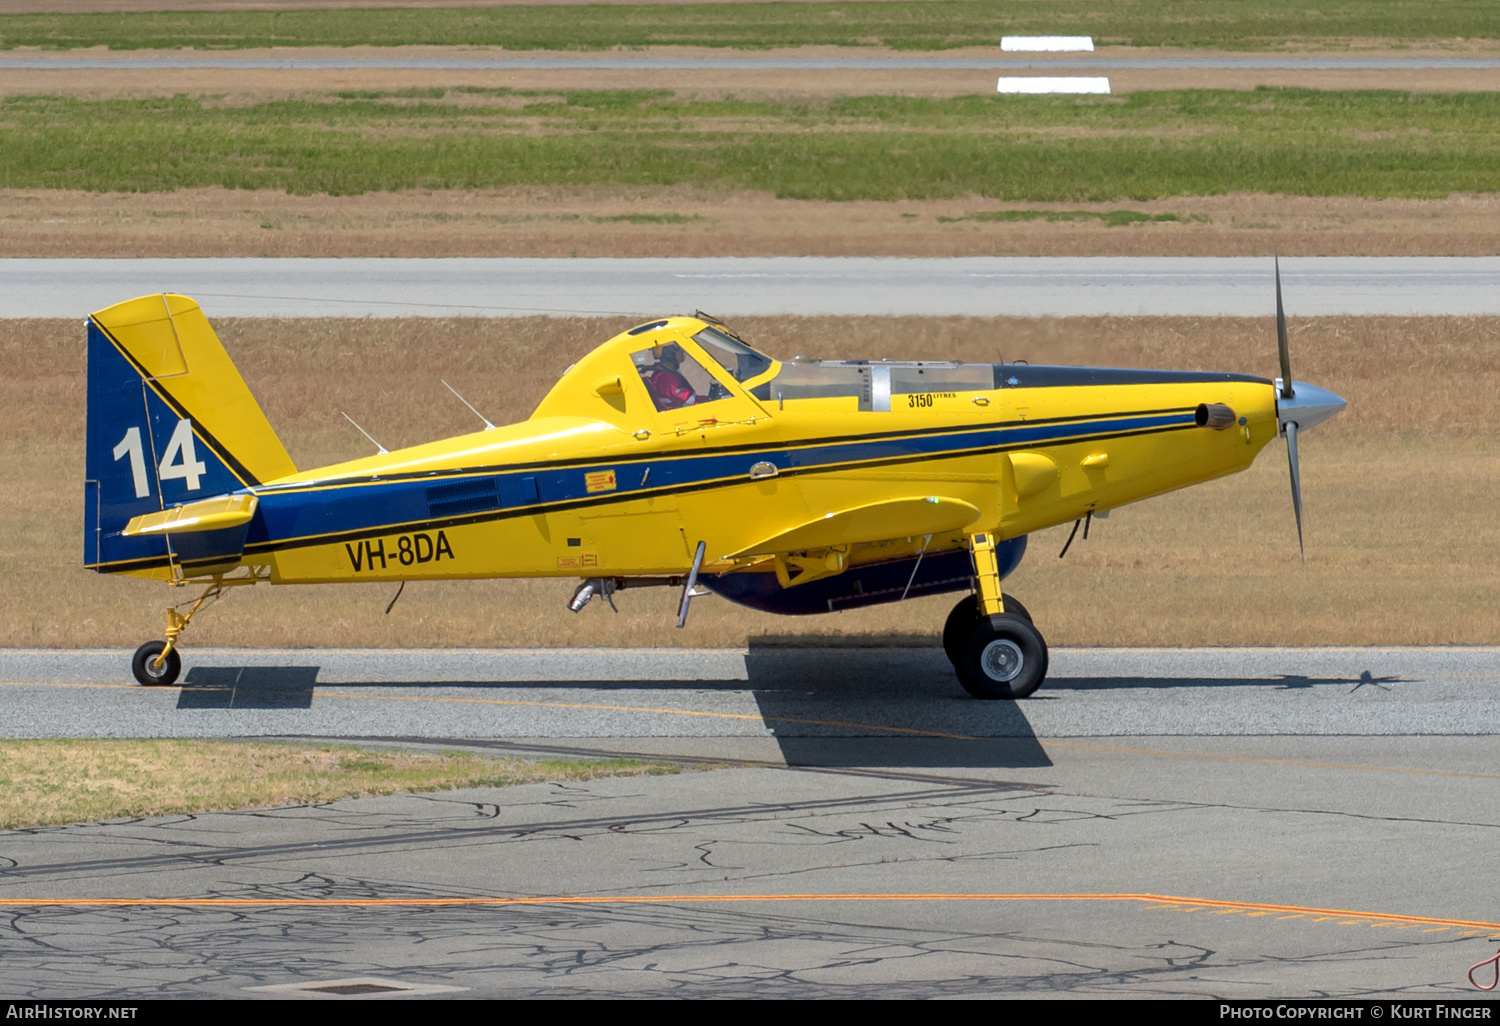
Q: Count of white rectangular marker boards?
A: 2